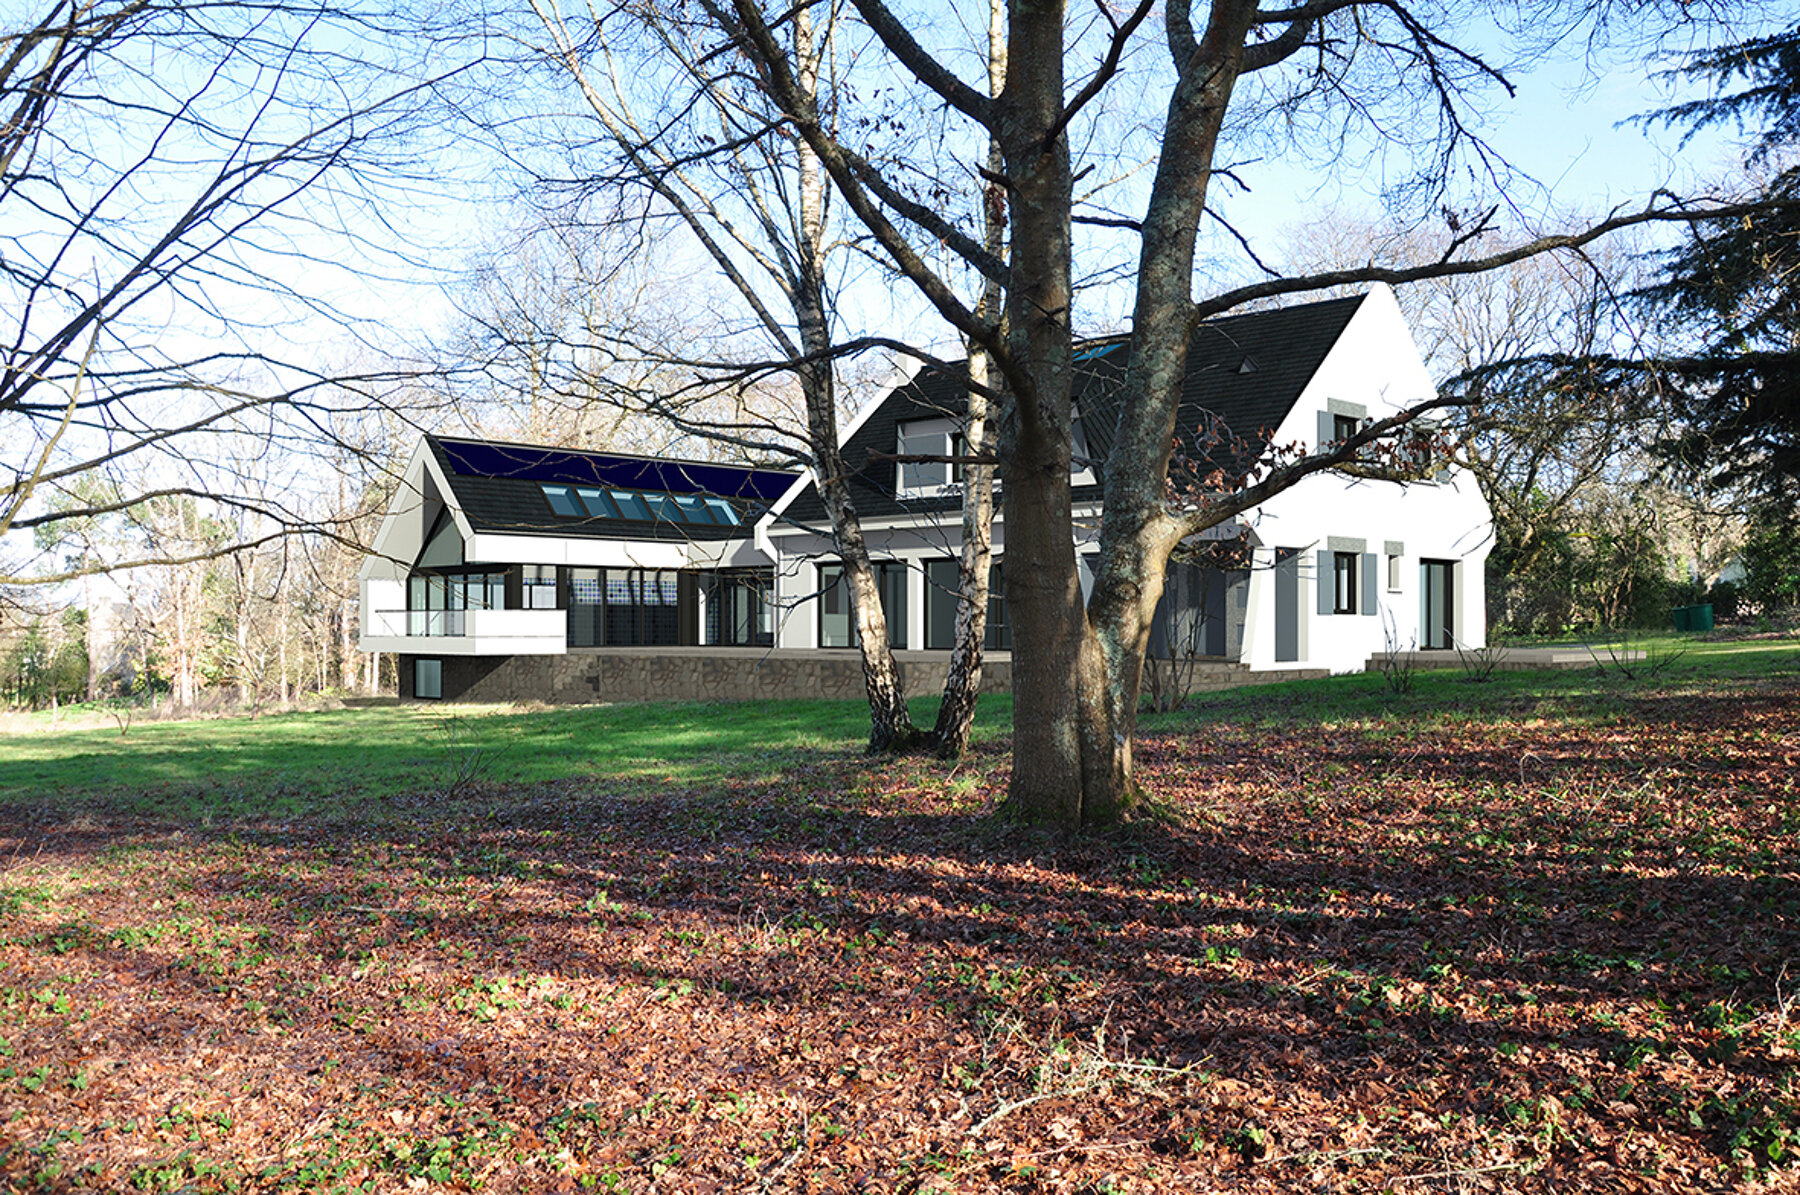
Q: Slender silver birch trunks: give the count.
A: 2